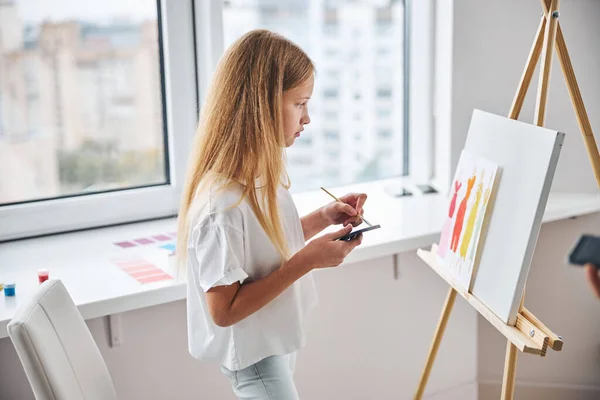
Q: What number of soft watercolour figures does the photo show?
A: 4